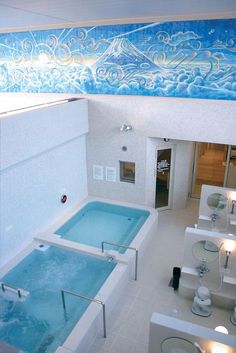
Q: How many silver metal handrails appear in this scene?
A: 3